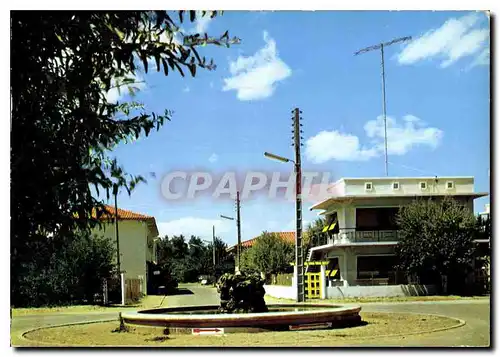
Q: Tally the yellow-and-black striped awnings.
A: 2